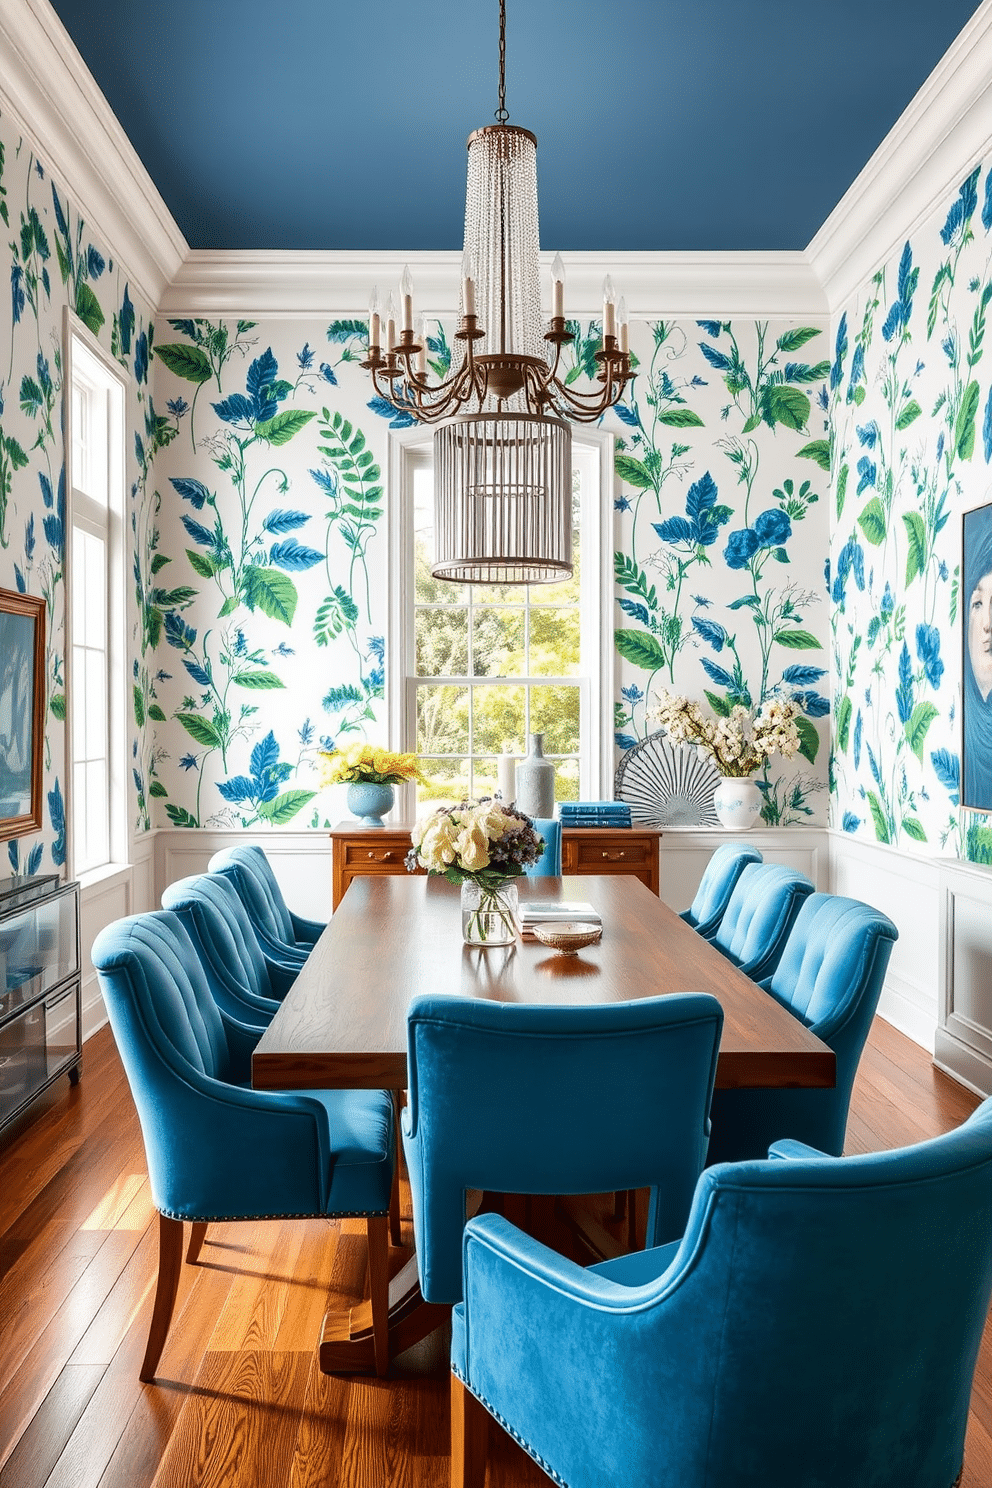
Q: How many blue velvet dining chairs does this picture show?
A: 9